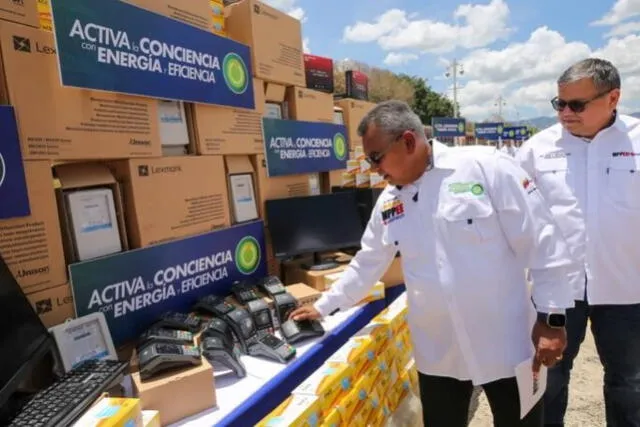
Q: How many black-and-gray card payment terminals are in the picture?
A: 13